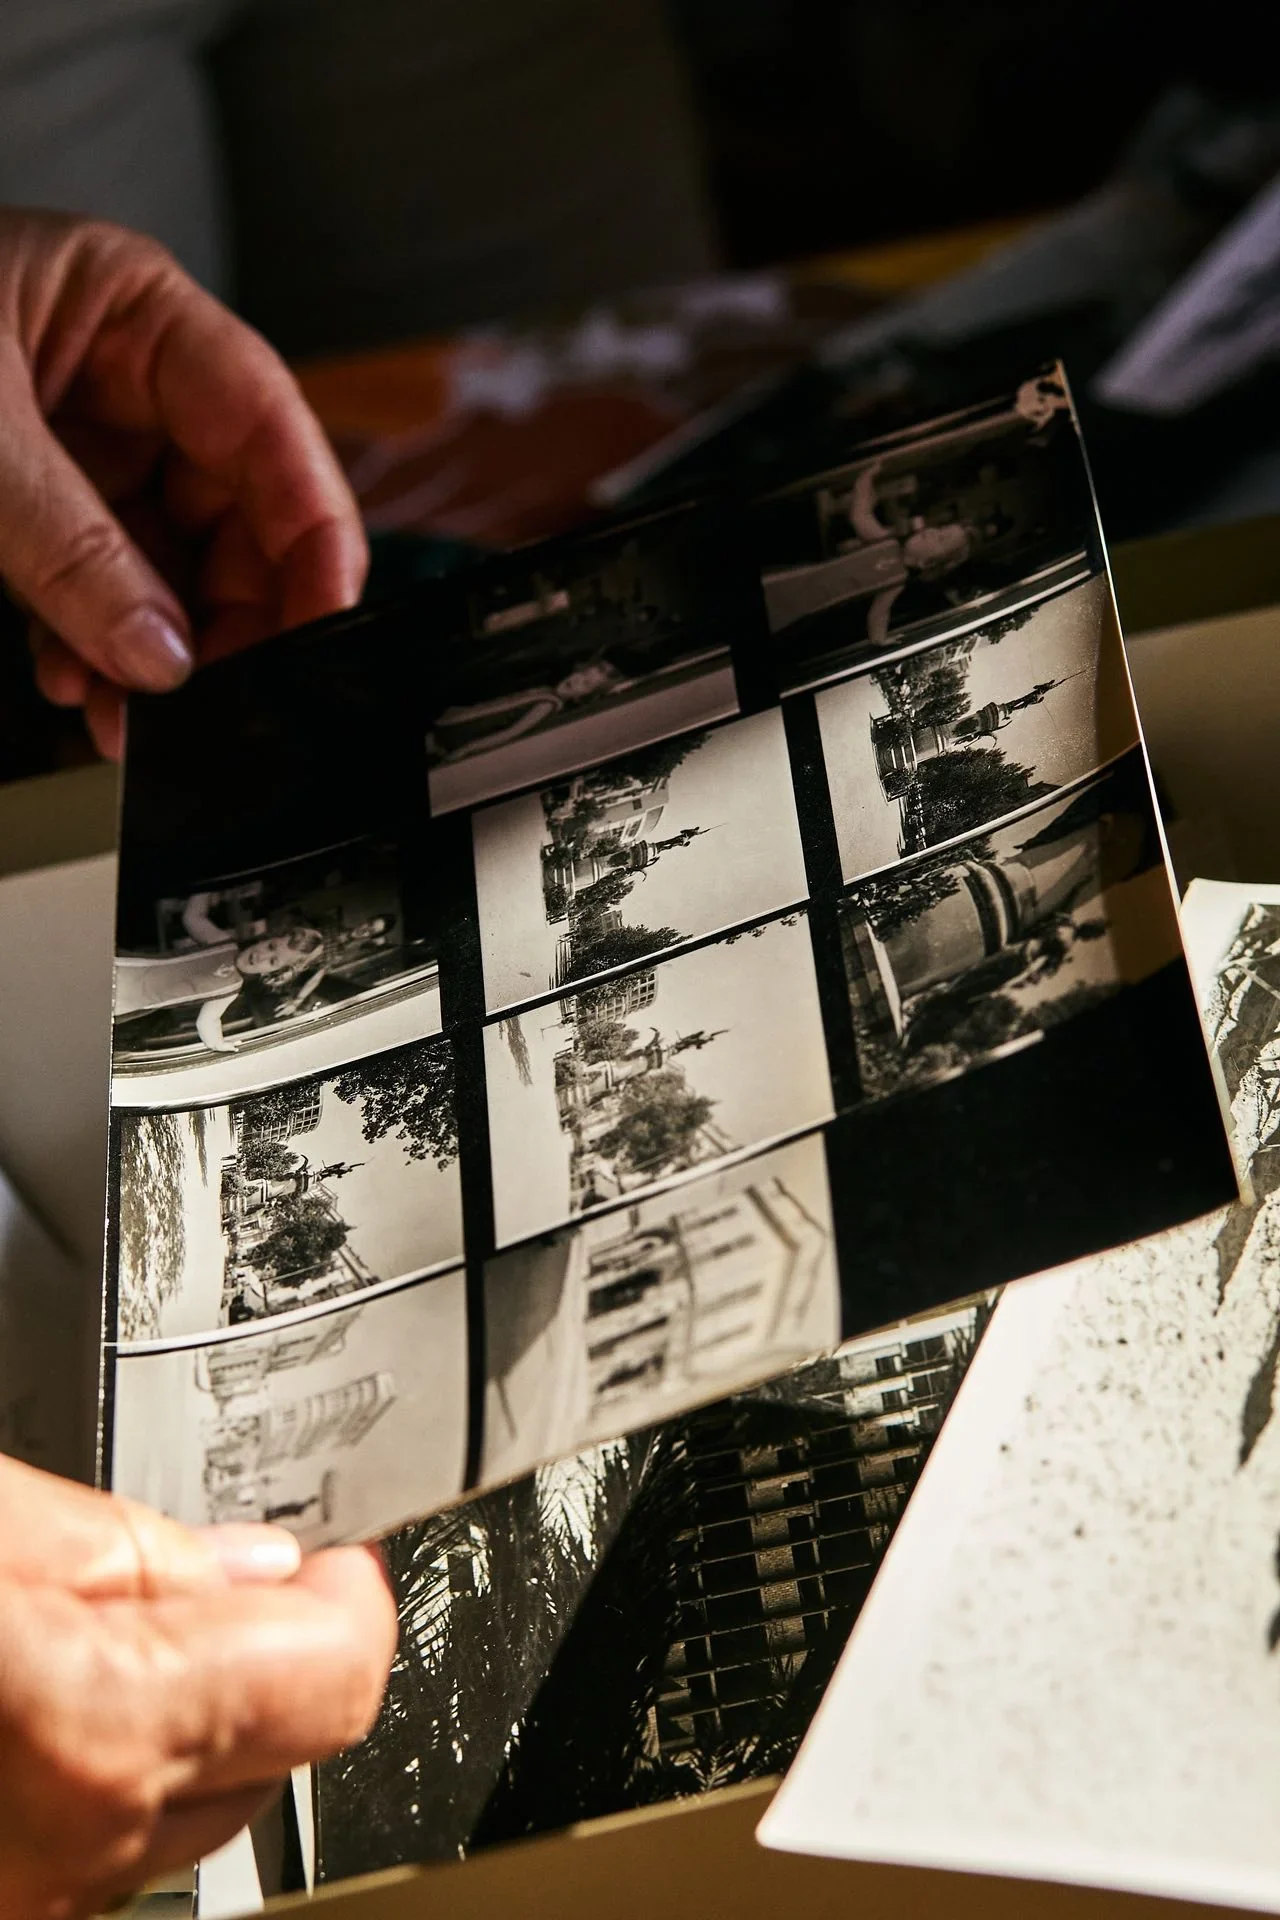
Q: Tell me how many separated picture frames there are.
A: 10